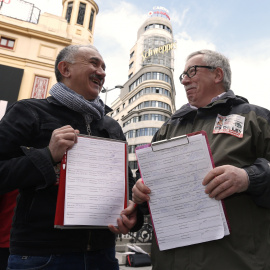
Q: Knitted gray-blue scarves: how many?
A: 1